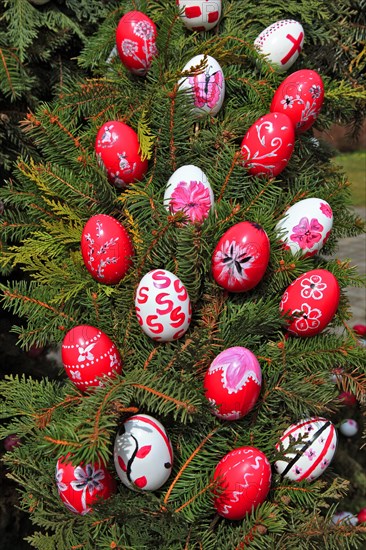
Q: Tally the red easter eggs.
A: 11